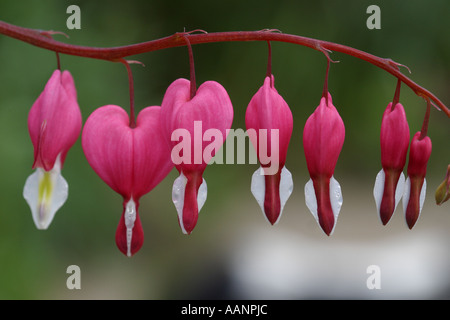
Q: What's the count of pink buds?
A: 7